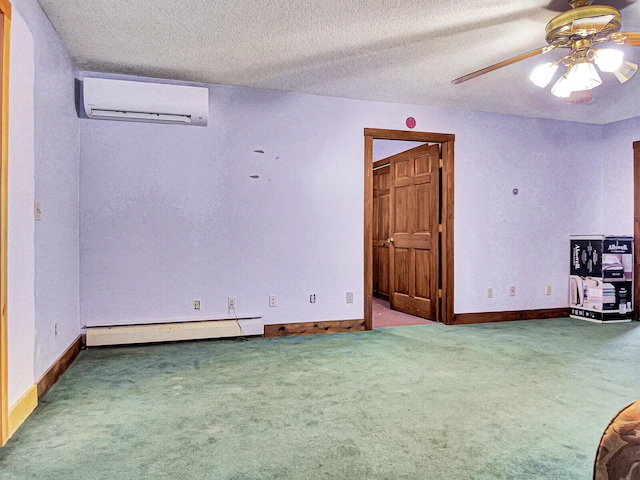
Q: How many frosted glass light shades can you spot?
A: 5